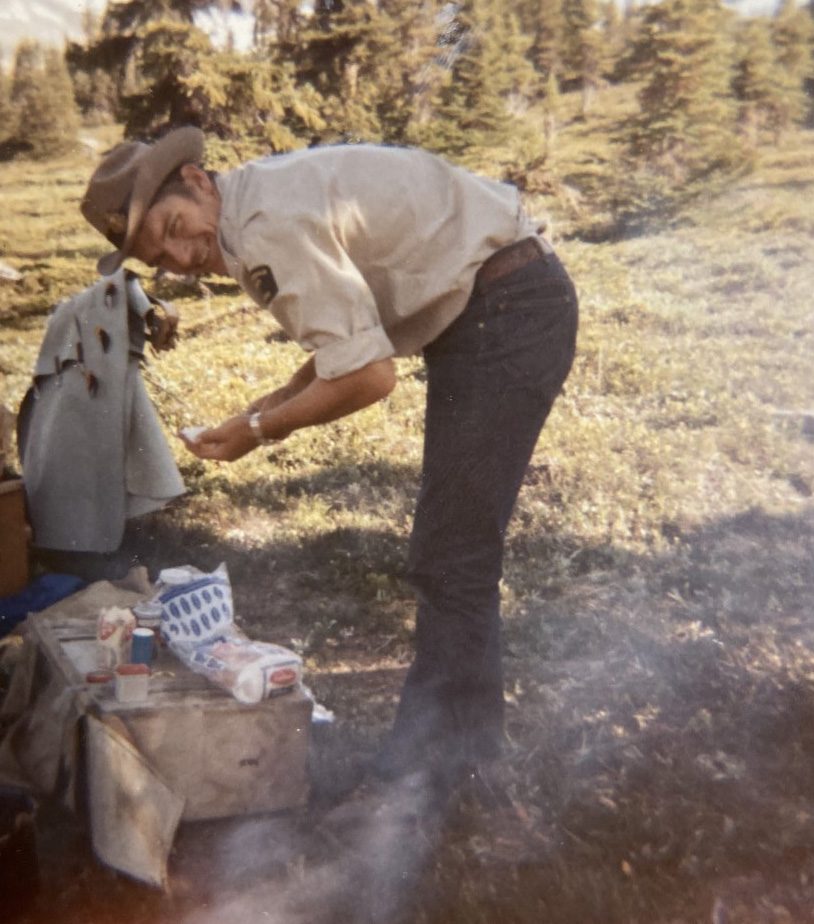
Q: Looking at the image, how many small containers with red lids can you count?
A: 2